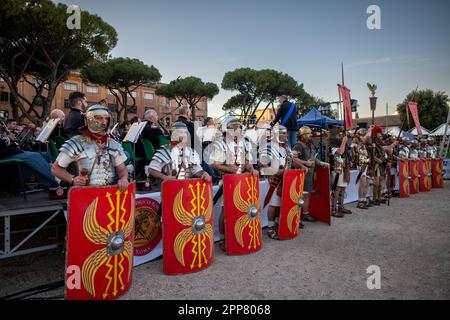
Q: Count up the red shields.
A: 9